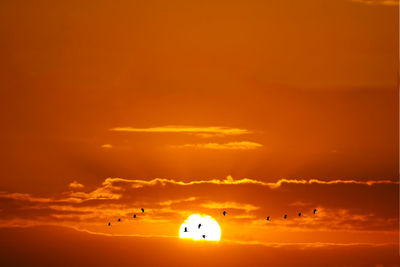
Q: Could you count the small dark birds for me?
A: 12